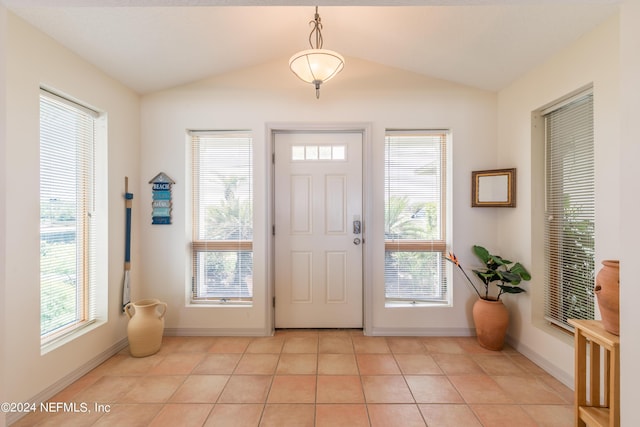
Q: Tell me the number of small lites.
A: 4